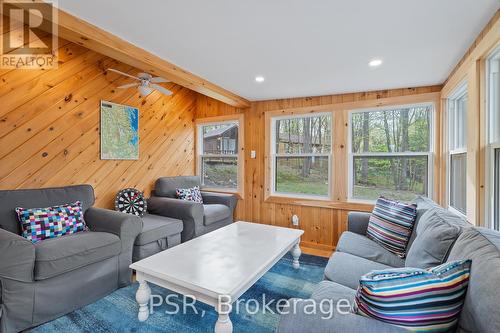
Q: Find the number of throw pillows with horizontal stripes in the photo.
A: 2